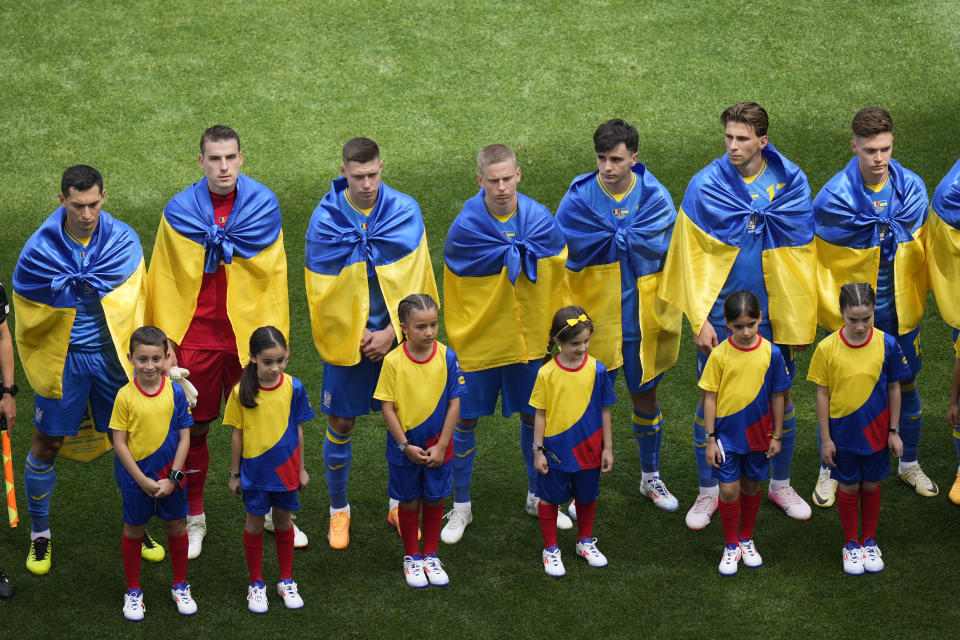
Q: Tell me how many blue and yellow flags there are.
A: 8